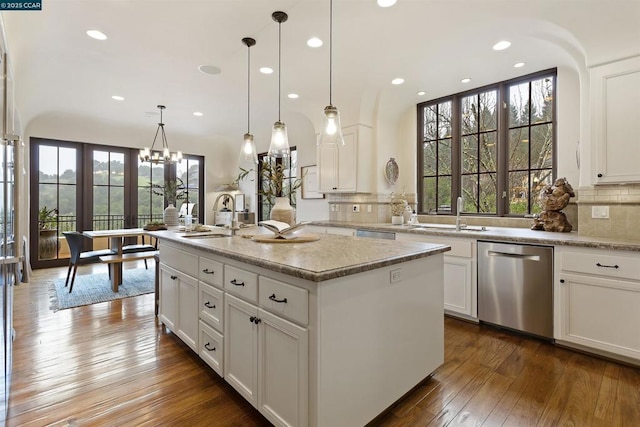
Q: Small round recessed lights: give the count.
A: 12